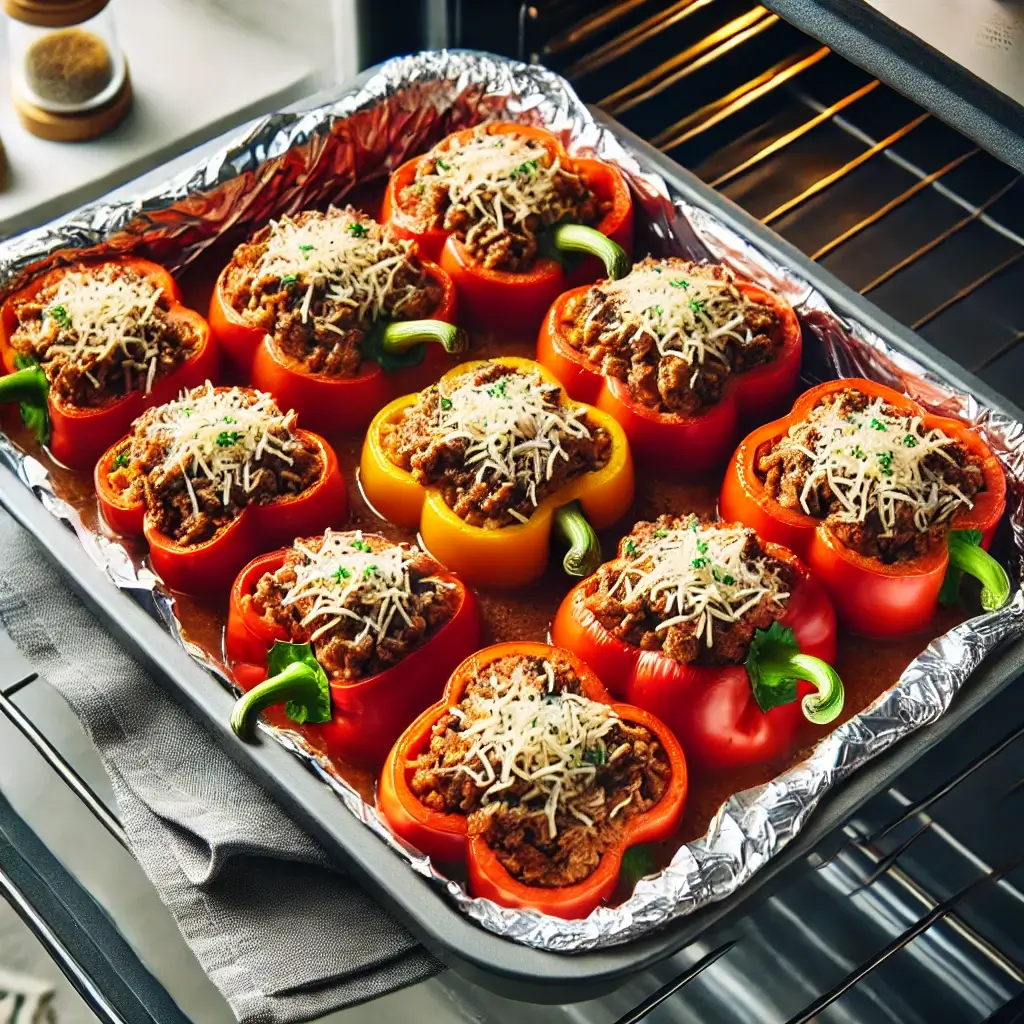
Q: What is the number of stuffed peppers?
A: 10